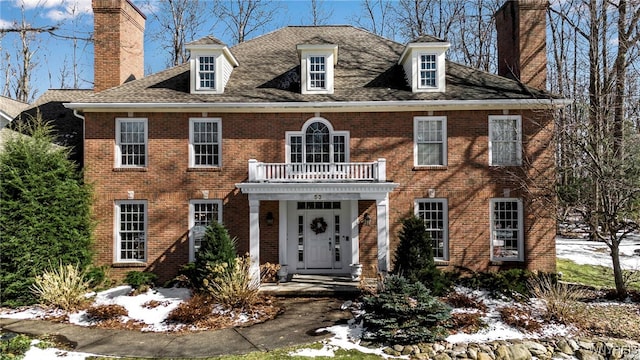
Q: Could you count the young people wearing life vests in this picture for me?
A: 0